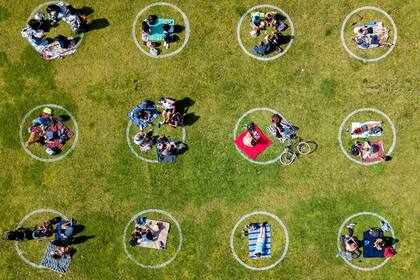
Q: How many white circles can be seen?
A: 12